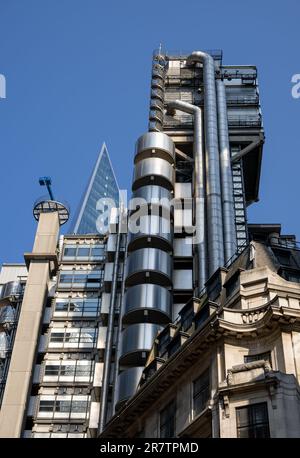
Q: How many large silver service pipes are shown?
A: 3